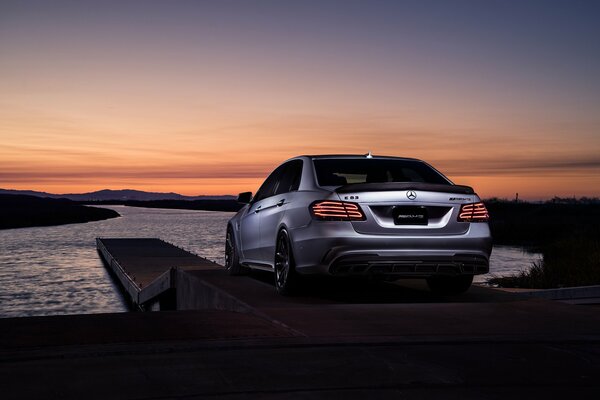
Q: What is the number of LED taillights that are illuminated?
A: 2